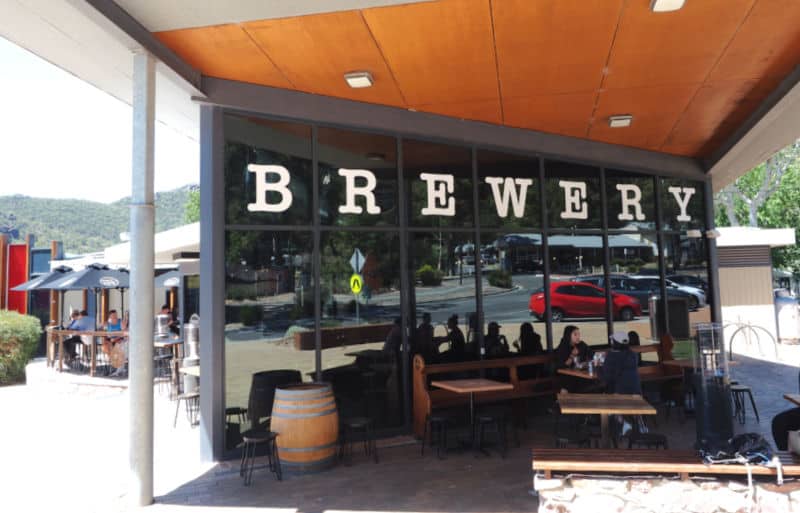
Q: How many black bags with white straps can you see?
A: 1